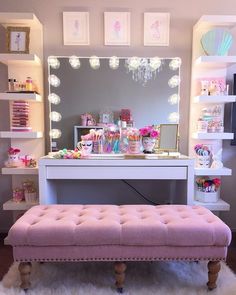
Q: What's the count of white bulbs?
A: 14